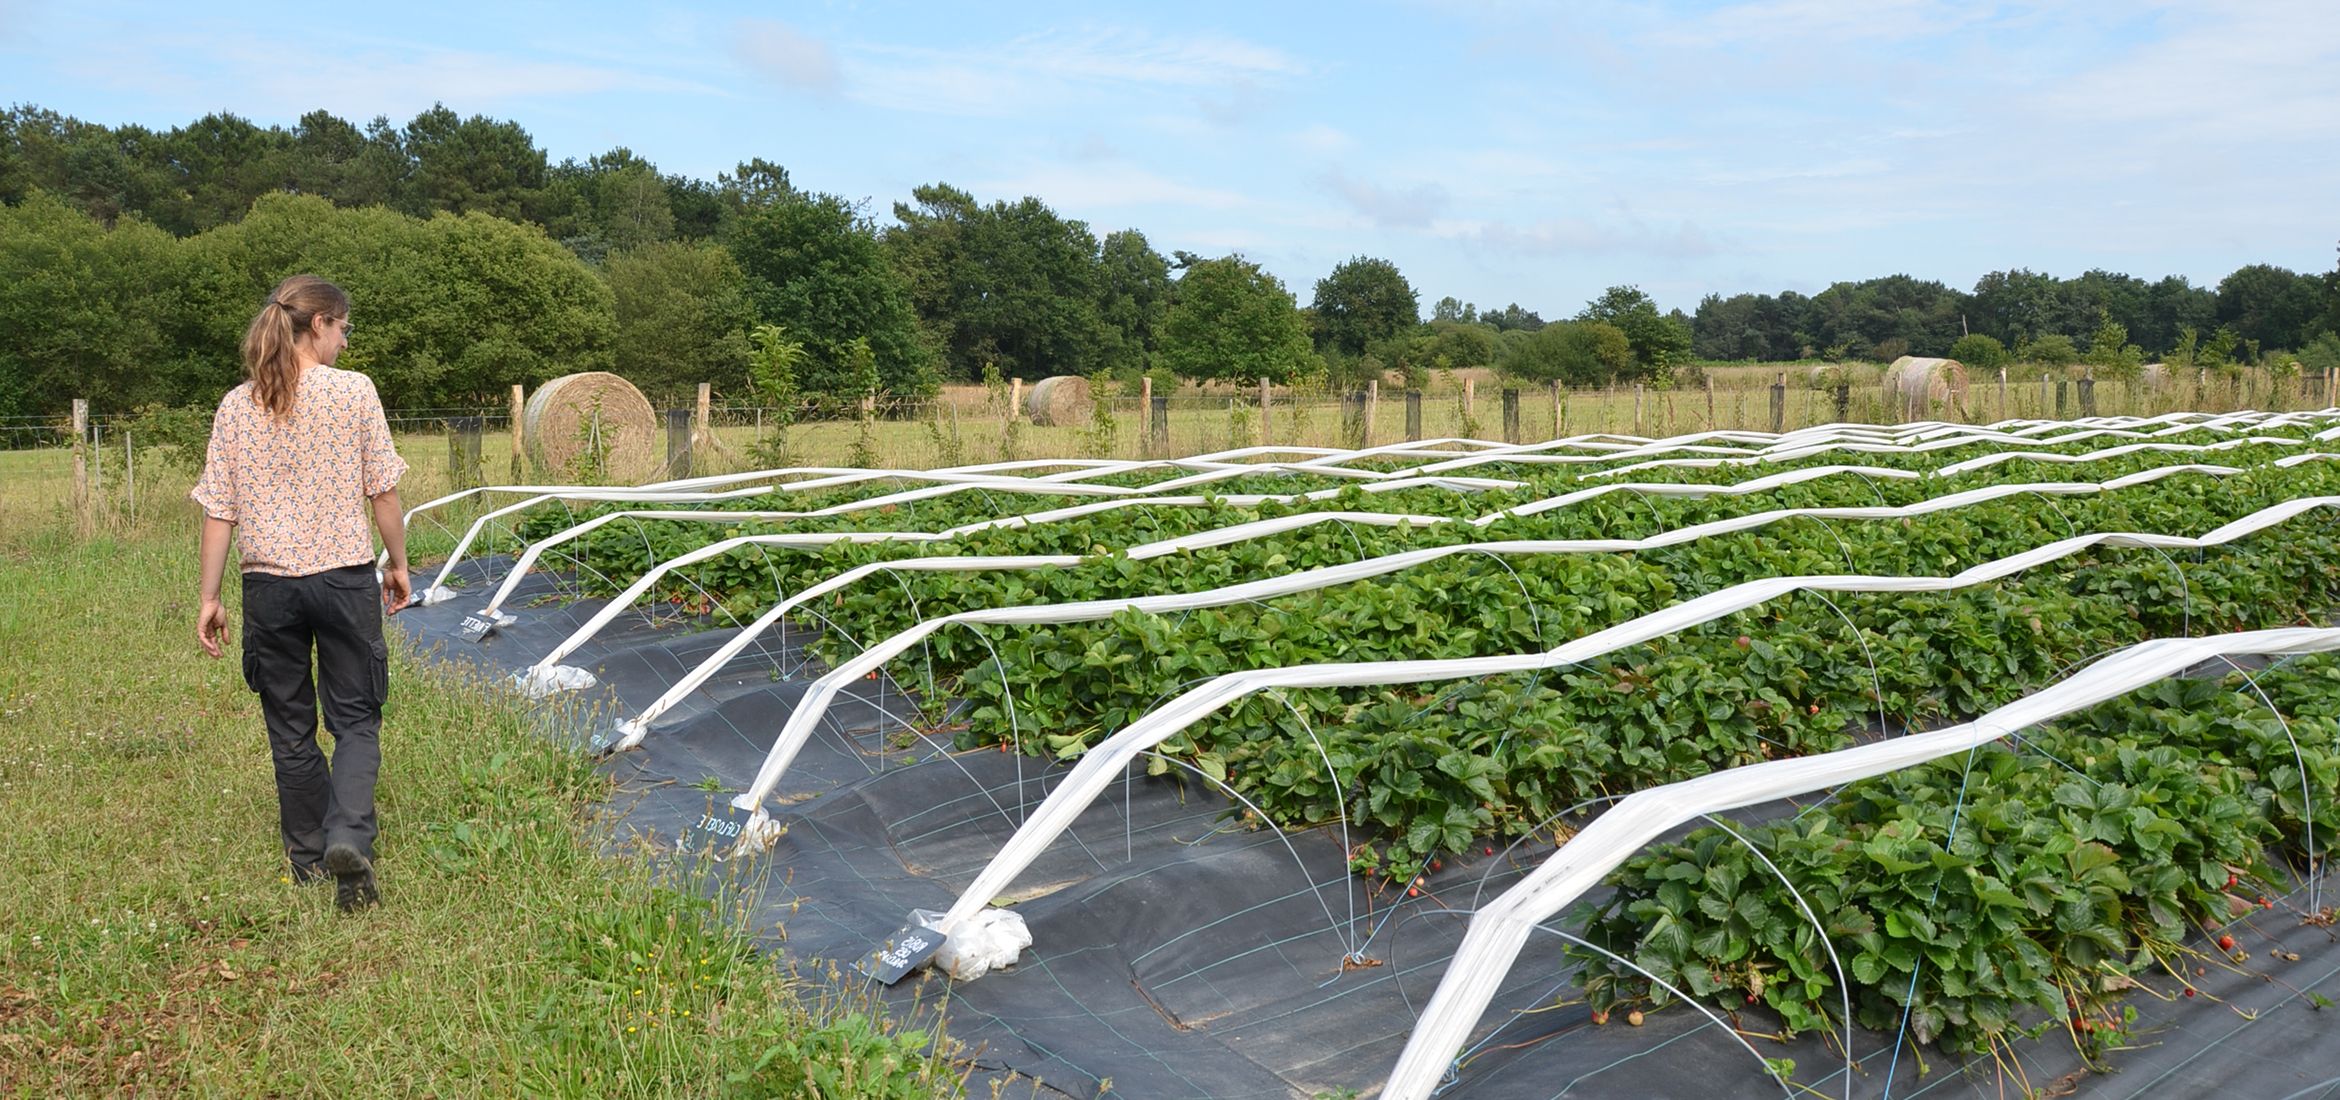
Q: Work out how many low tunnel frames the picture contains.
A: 8